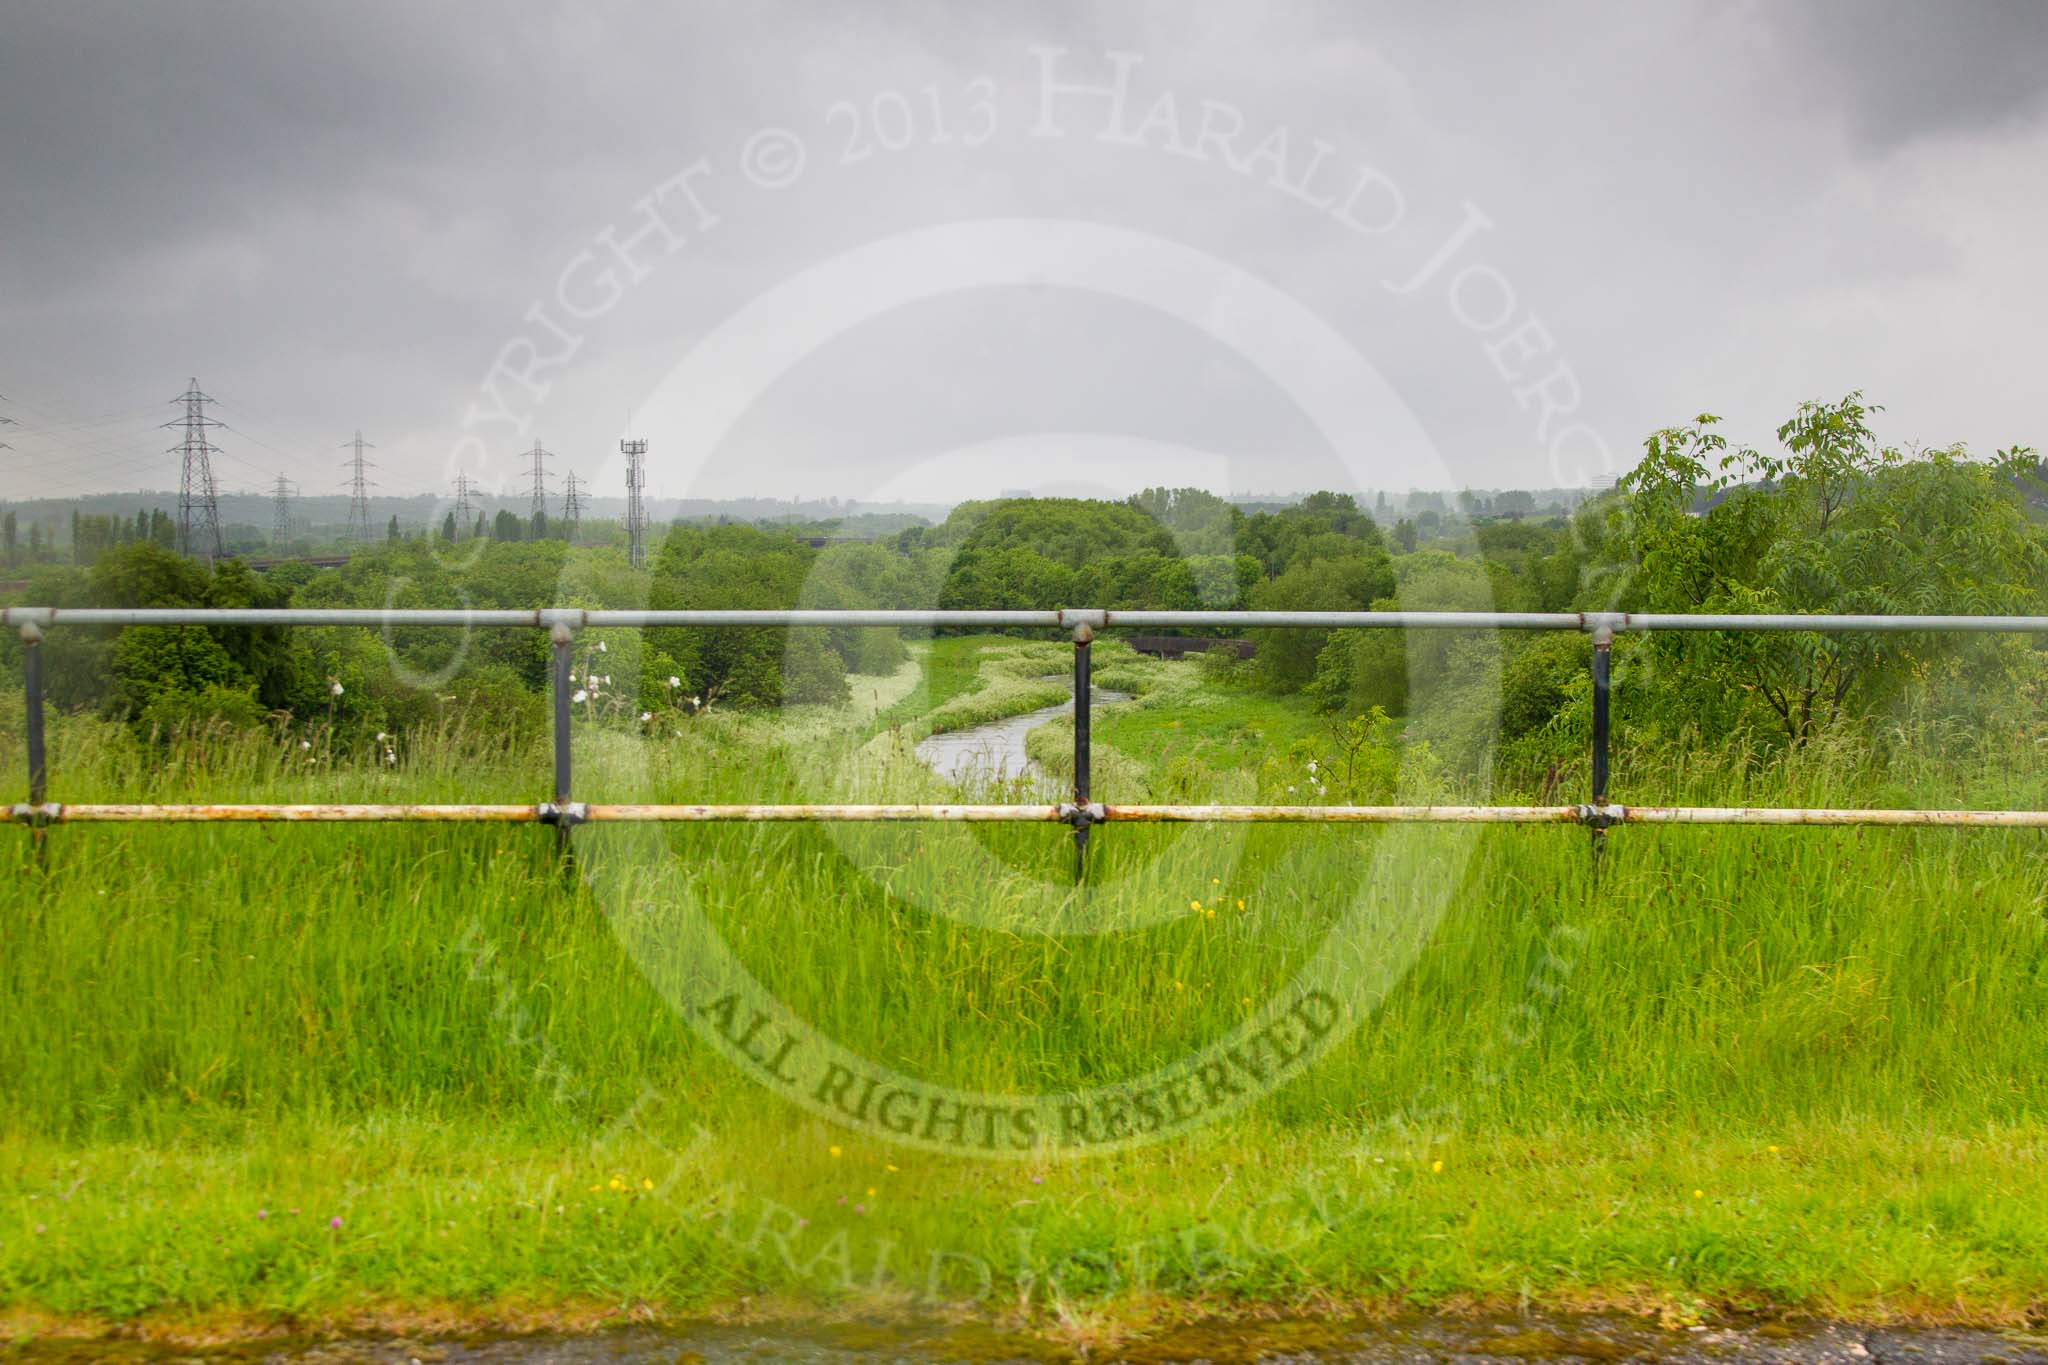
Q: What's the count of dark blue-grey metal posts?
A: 4